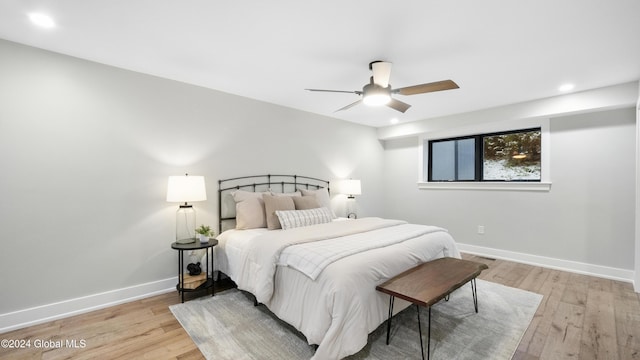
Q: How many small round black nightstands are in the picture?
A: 1